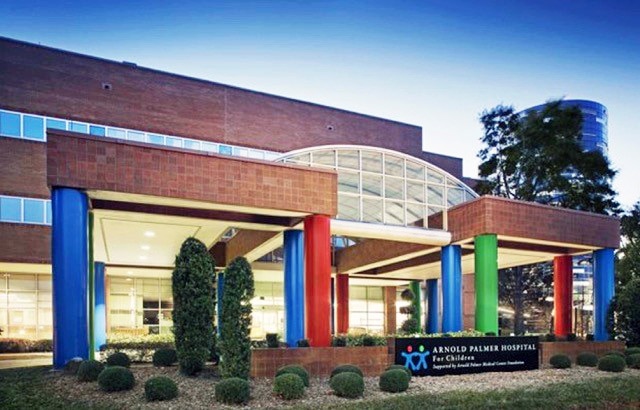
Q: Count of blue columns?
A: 7